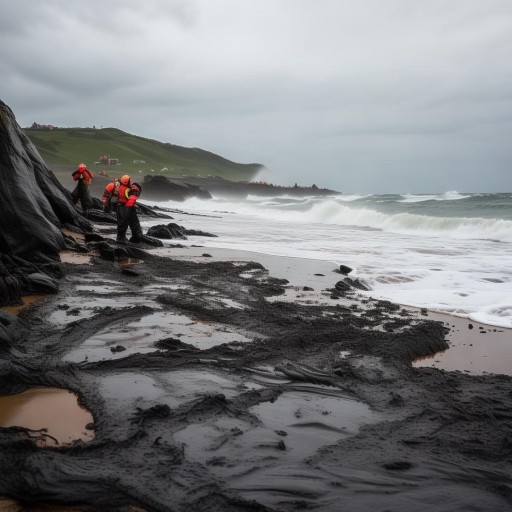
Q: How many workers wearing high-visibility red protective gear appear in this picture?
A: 3